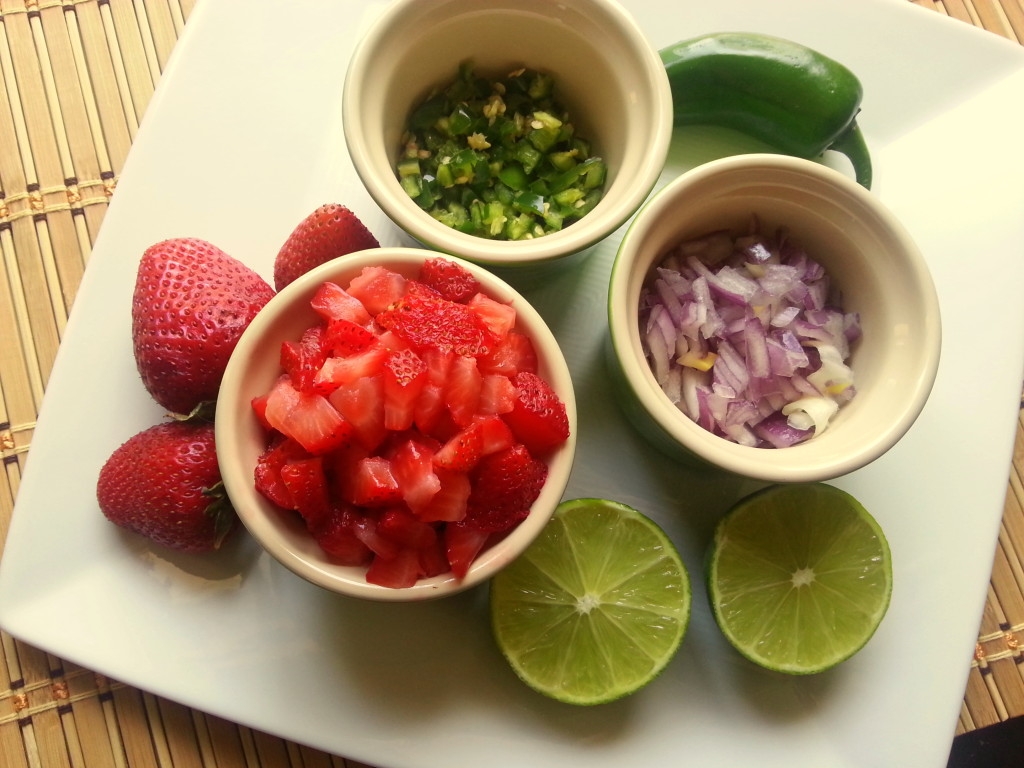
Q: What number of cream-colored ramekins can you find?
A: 3